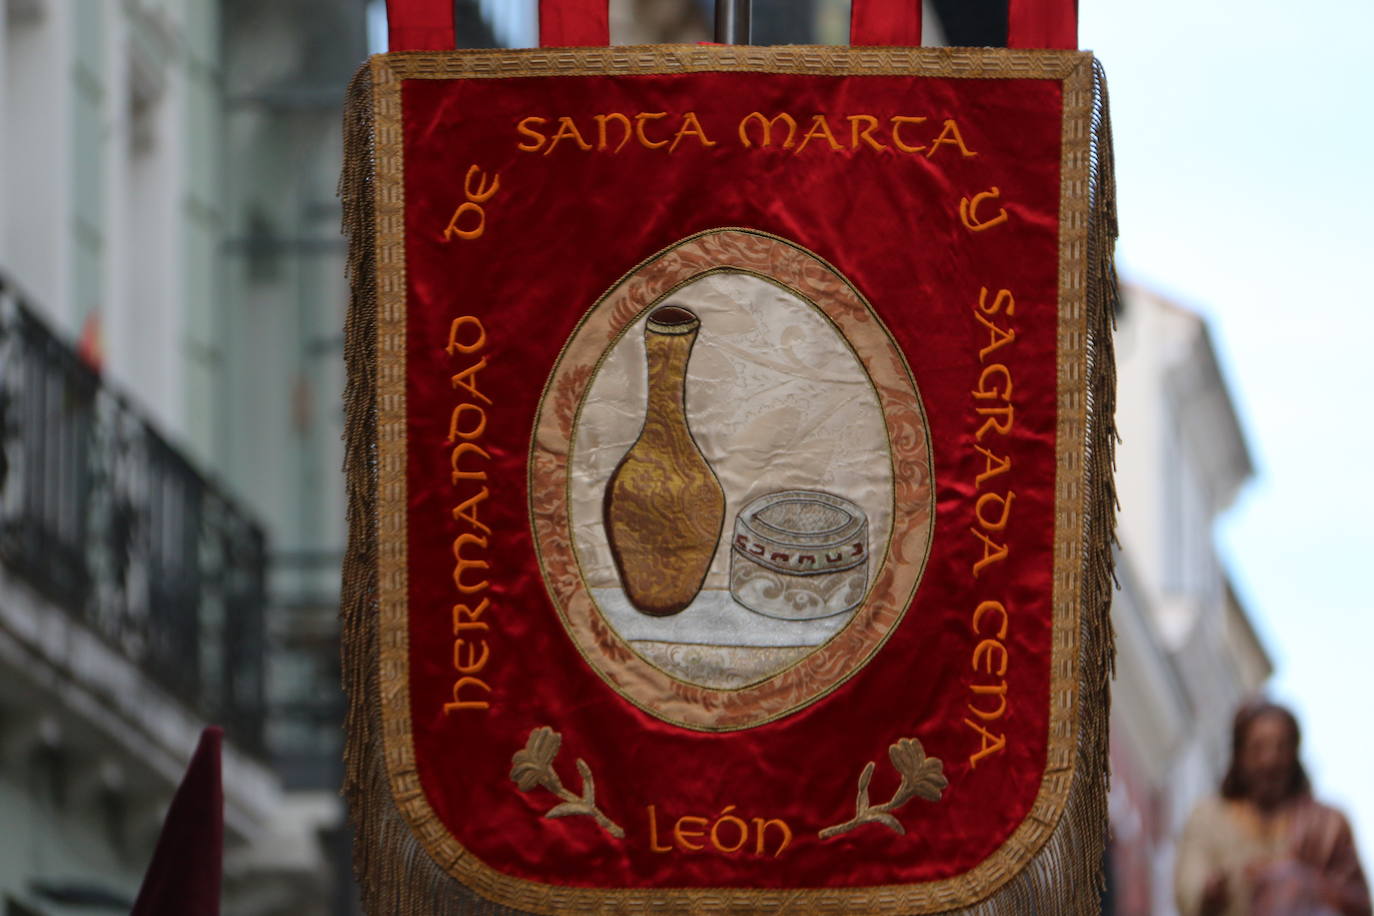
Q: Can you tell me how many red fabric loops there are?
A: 4